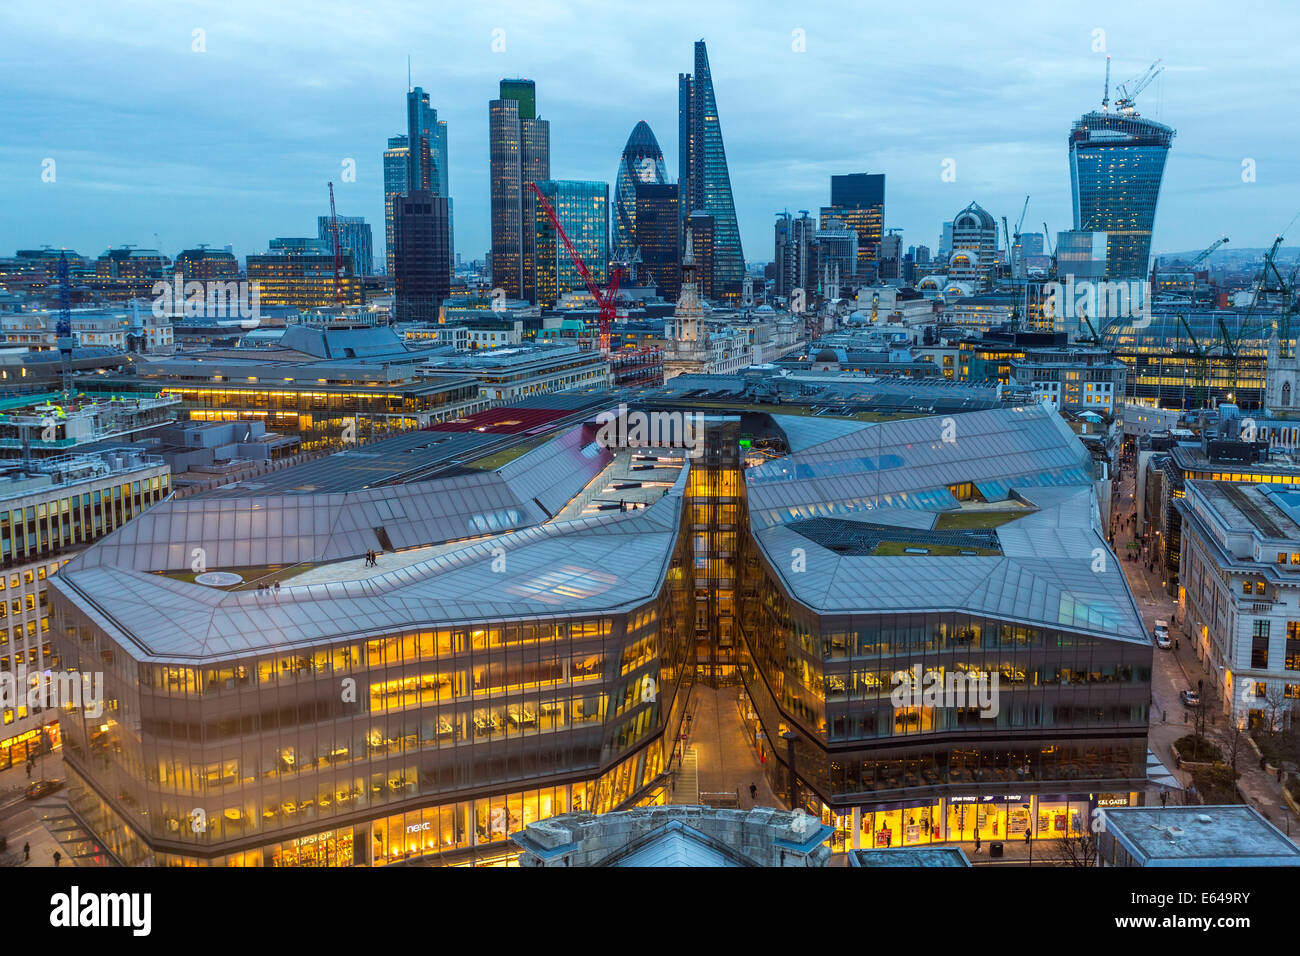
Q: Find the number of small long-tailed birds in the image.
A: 0